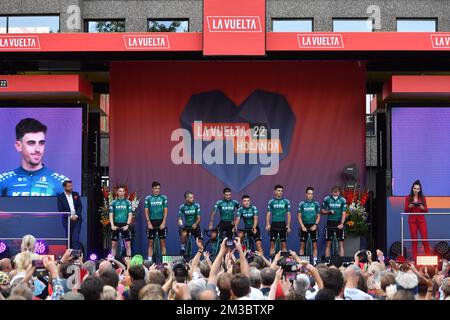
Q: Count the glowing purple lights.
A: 4